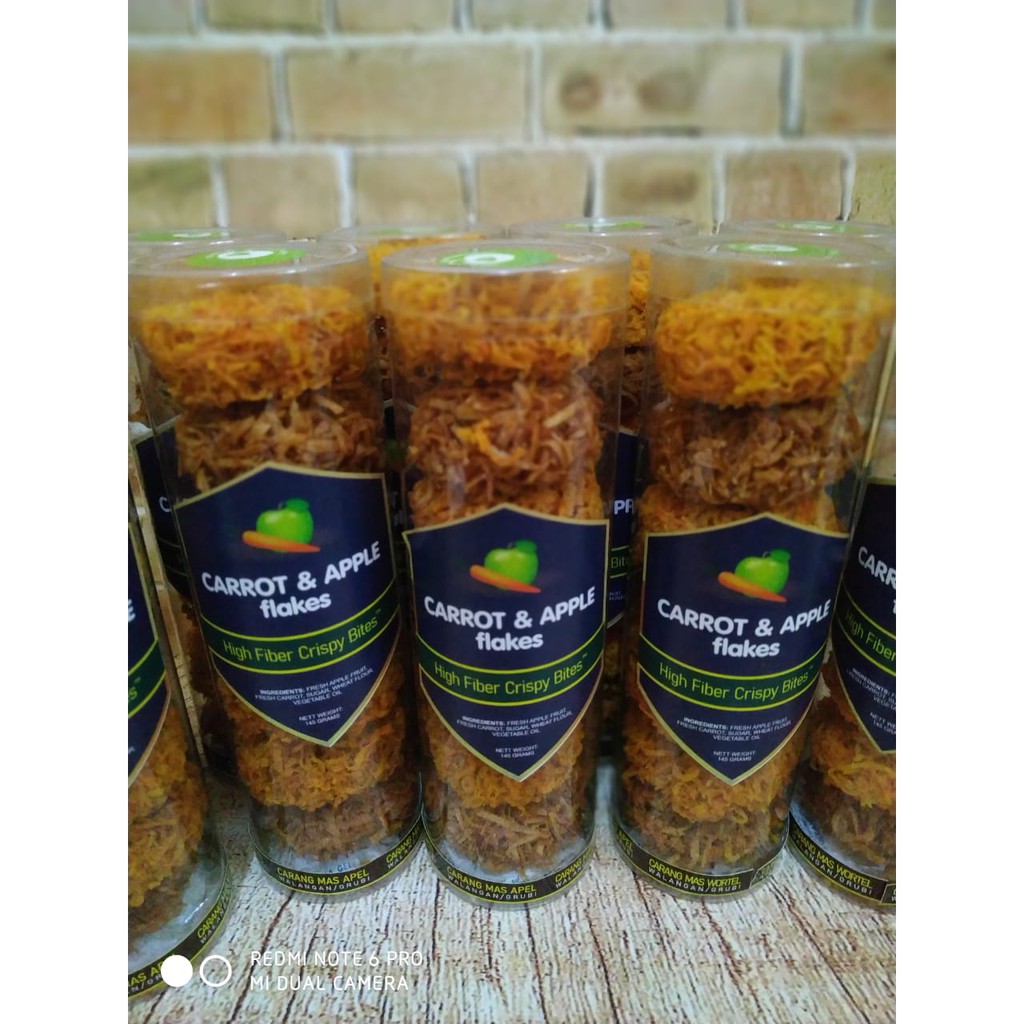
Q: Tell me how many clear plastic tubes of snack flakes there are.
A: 9